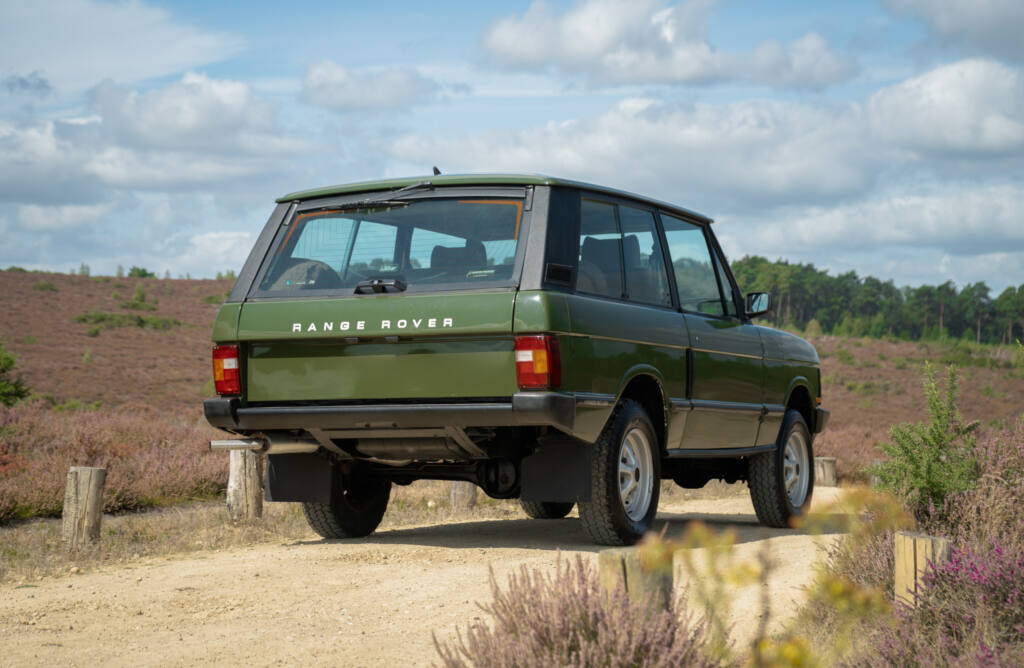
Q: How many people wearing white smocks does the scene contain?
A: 0